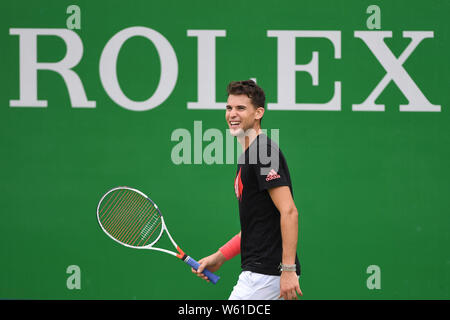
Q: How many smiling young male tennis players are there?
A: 1